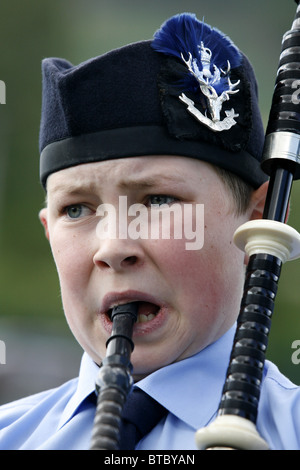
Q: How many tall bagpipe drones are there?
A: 1